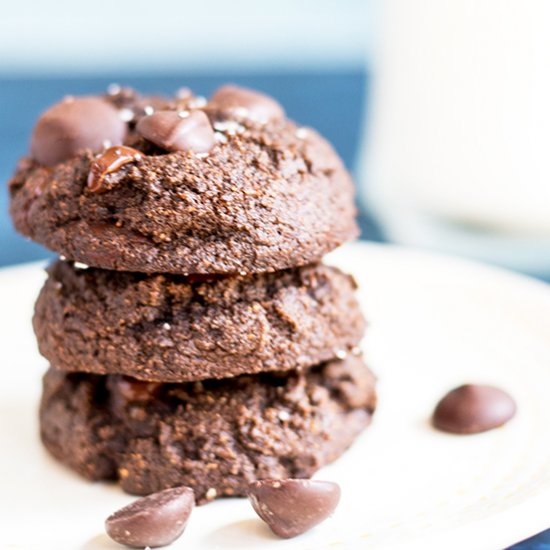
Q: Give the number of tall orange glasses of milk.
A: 0